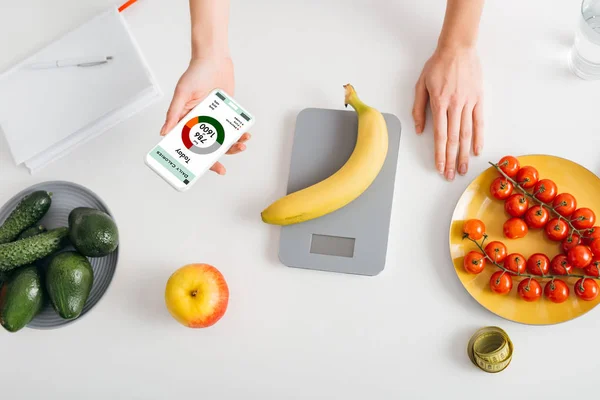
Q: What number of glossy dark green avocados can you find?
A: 3